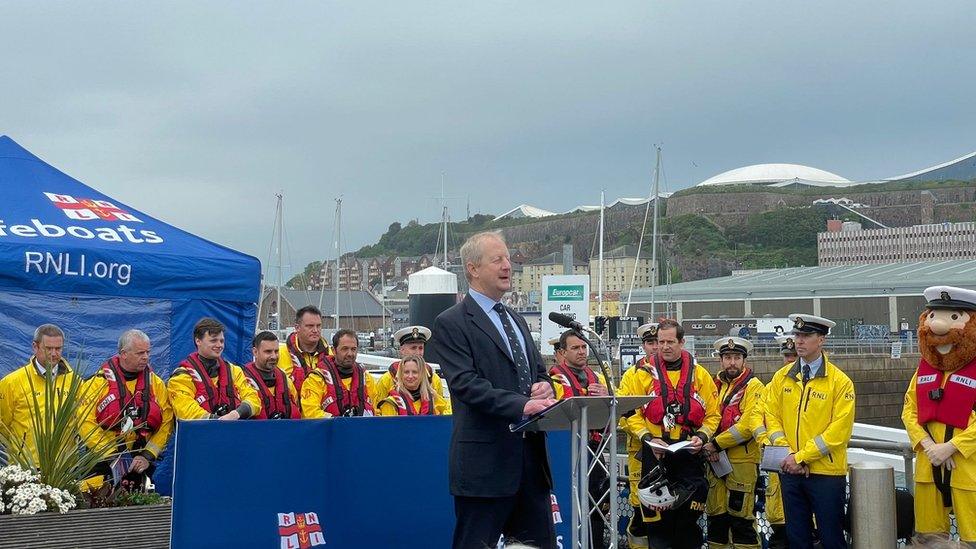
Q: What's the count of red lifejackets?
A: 12